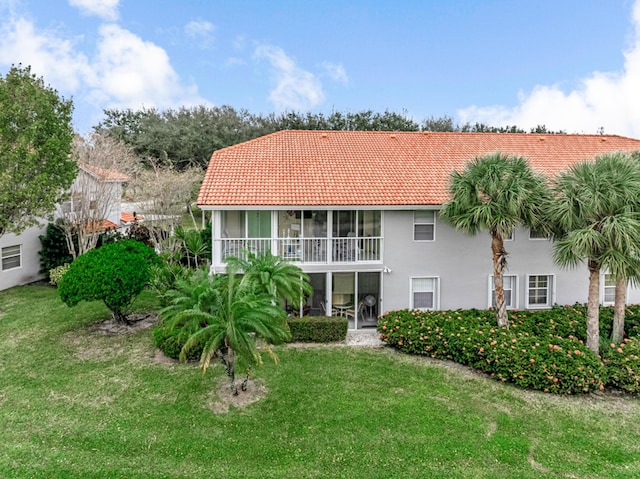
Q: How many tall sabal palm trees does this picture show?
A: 3